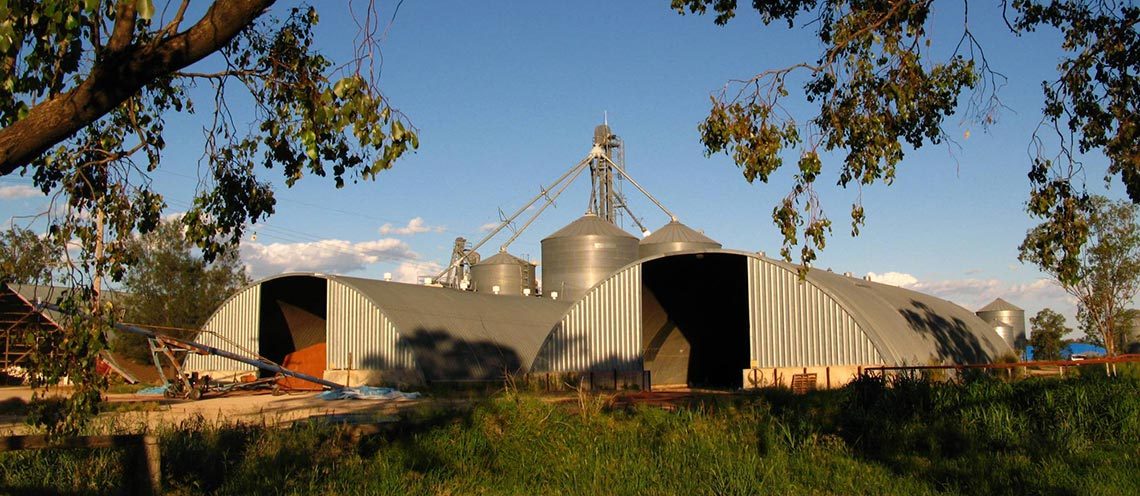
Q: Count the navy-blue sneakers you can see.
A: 0